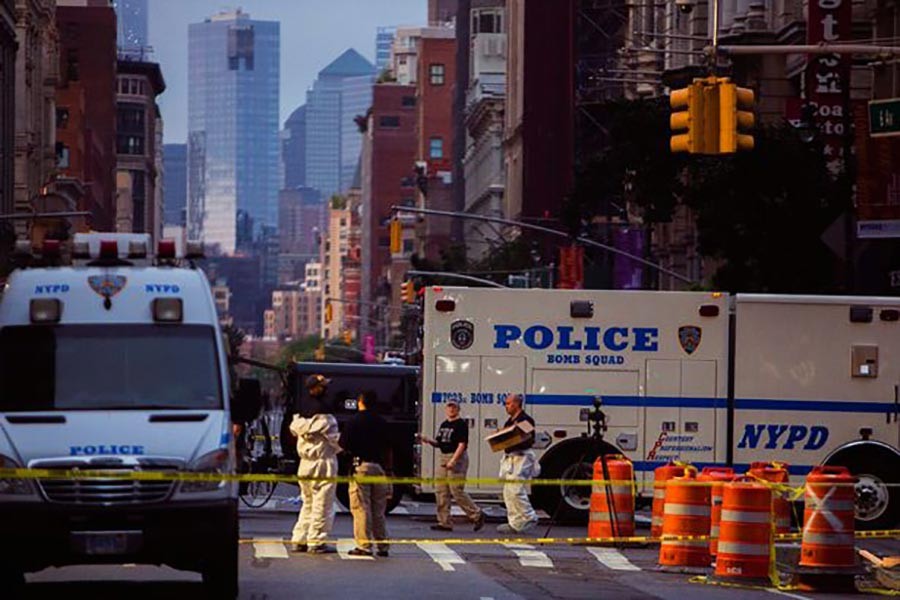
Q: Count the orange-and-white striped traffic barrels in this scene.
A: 7